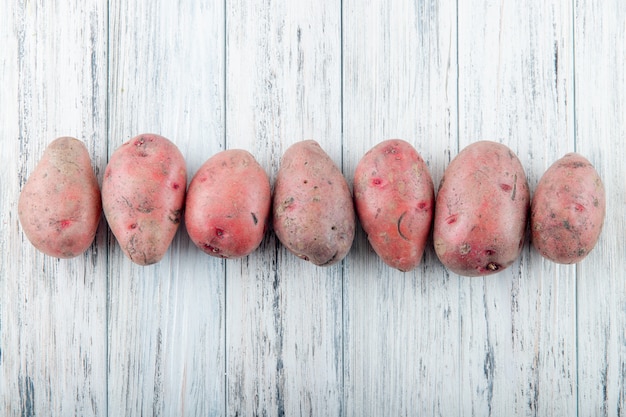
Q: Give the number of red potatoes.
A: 7